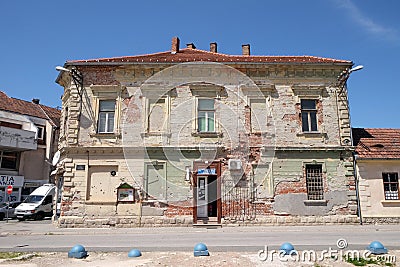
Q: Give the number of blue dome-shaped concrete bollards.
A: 5